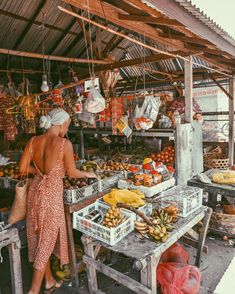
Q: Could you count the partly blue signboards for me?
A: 0